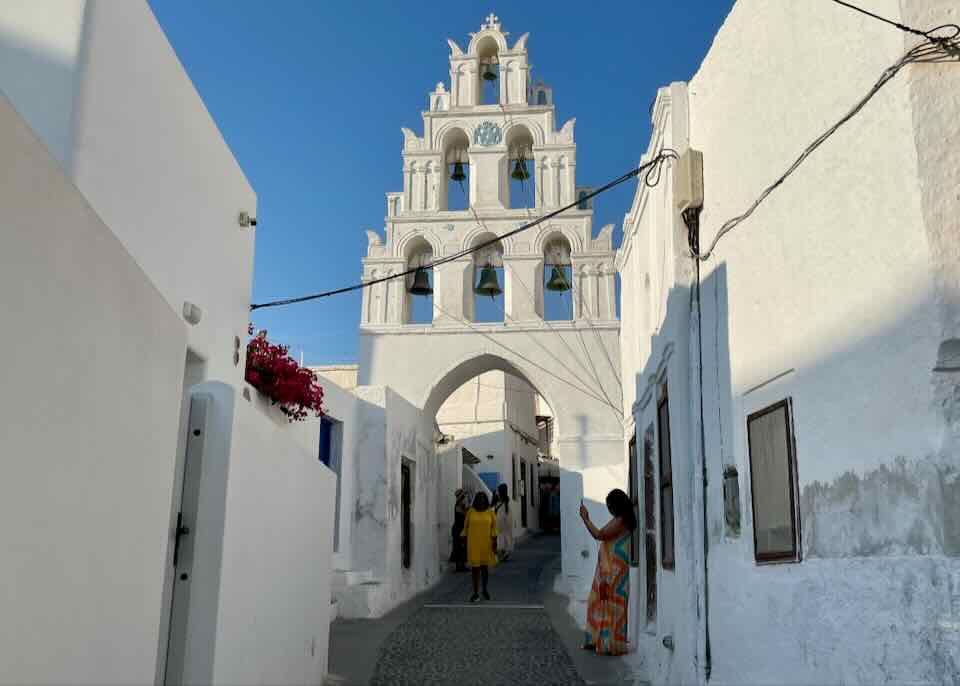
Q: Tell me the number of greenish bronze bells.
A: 6